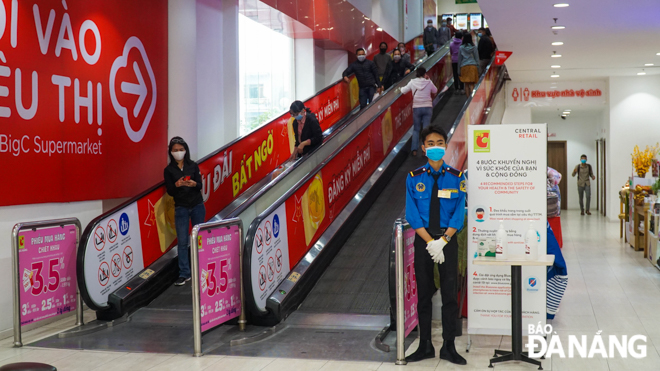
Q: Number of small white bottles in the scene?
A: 2